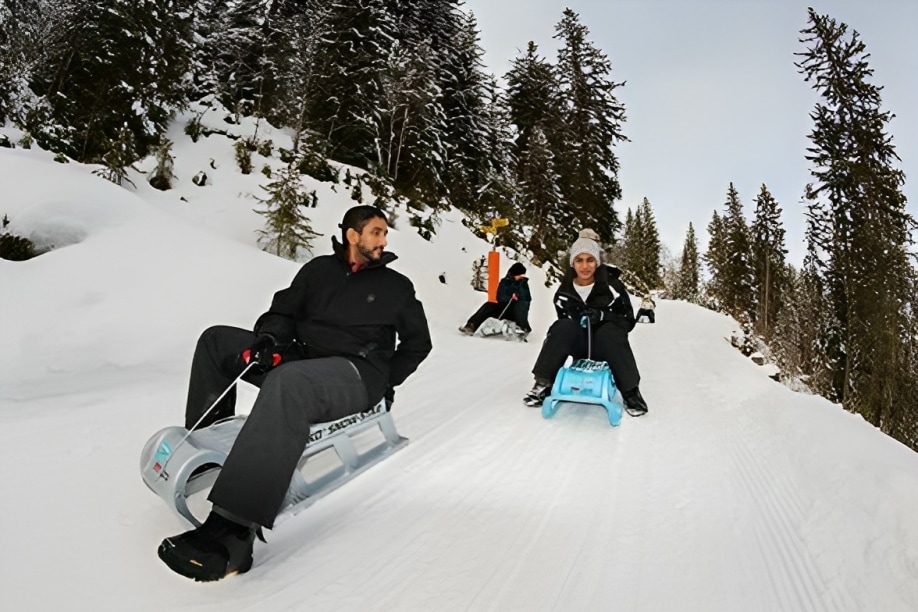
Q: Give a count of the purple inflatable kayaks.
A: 0